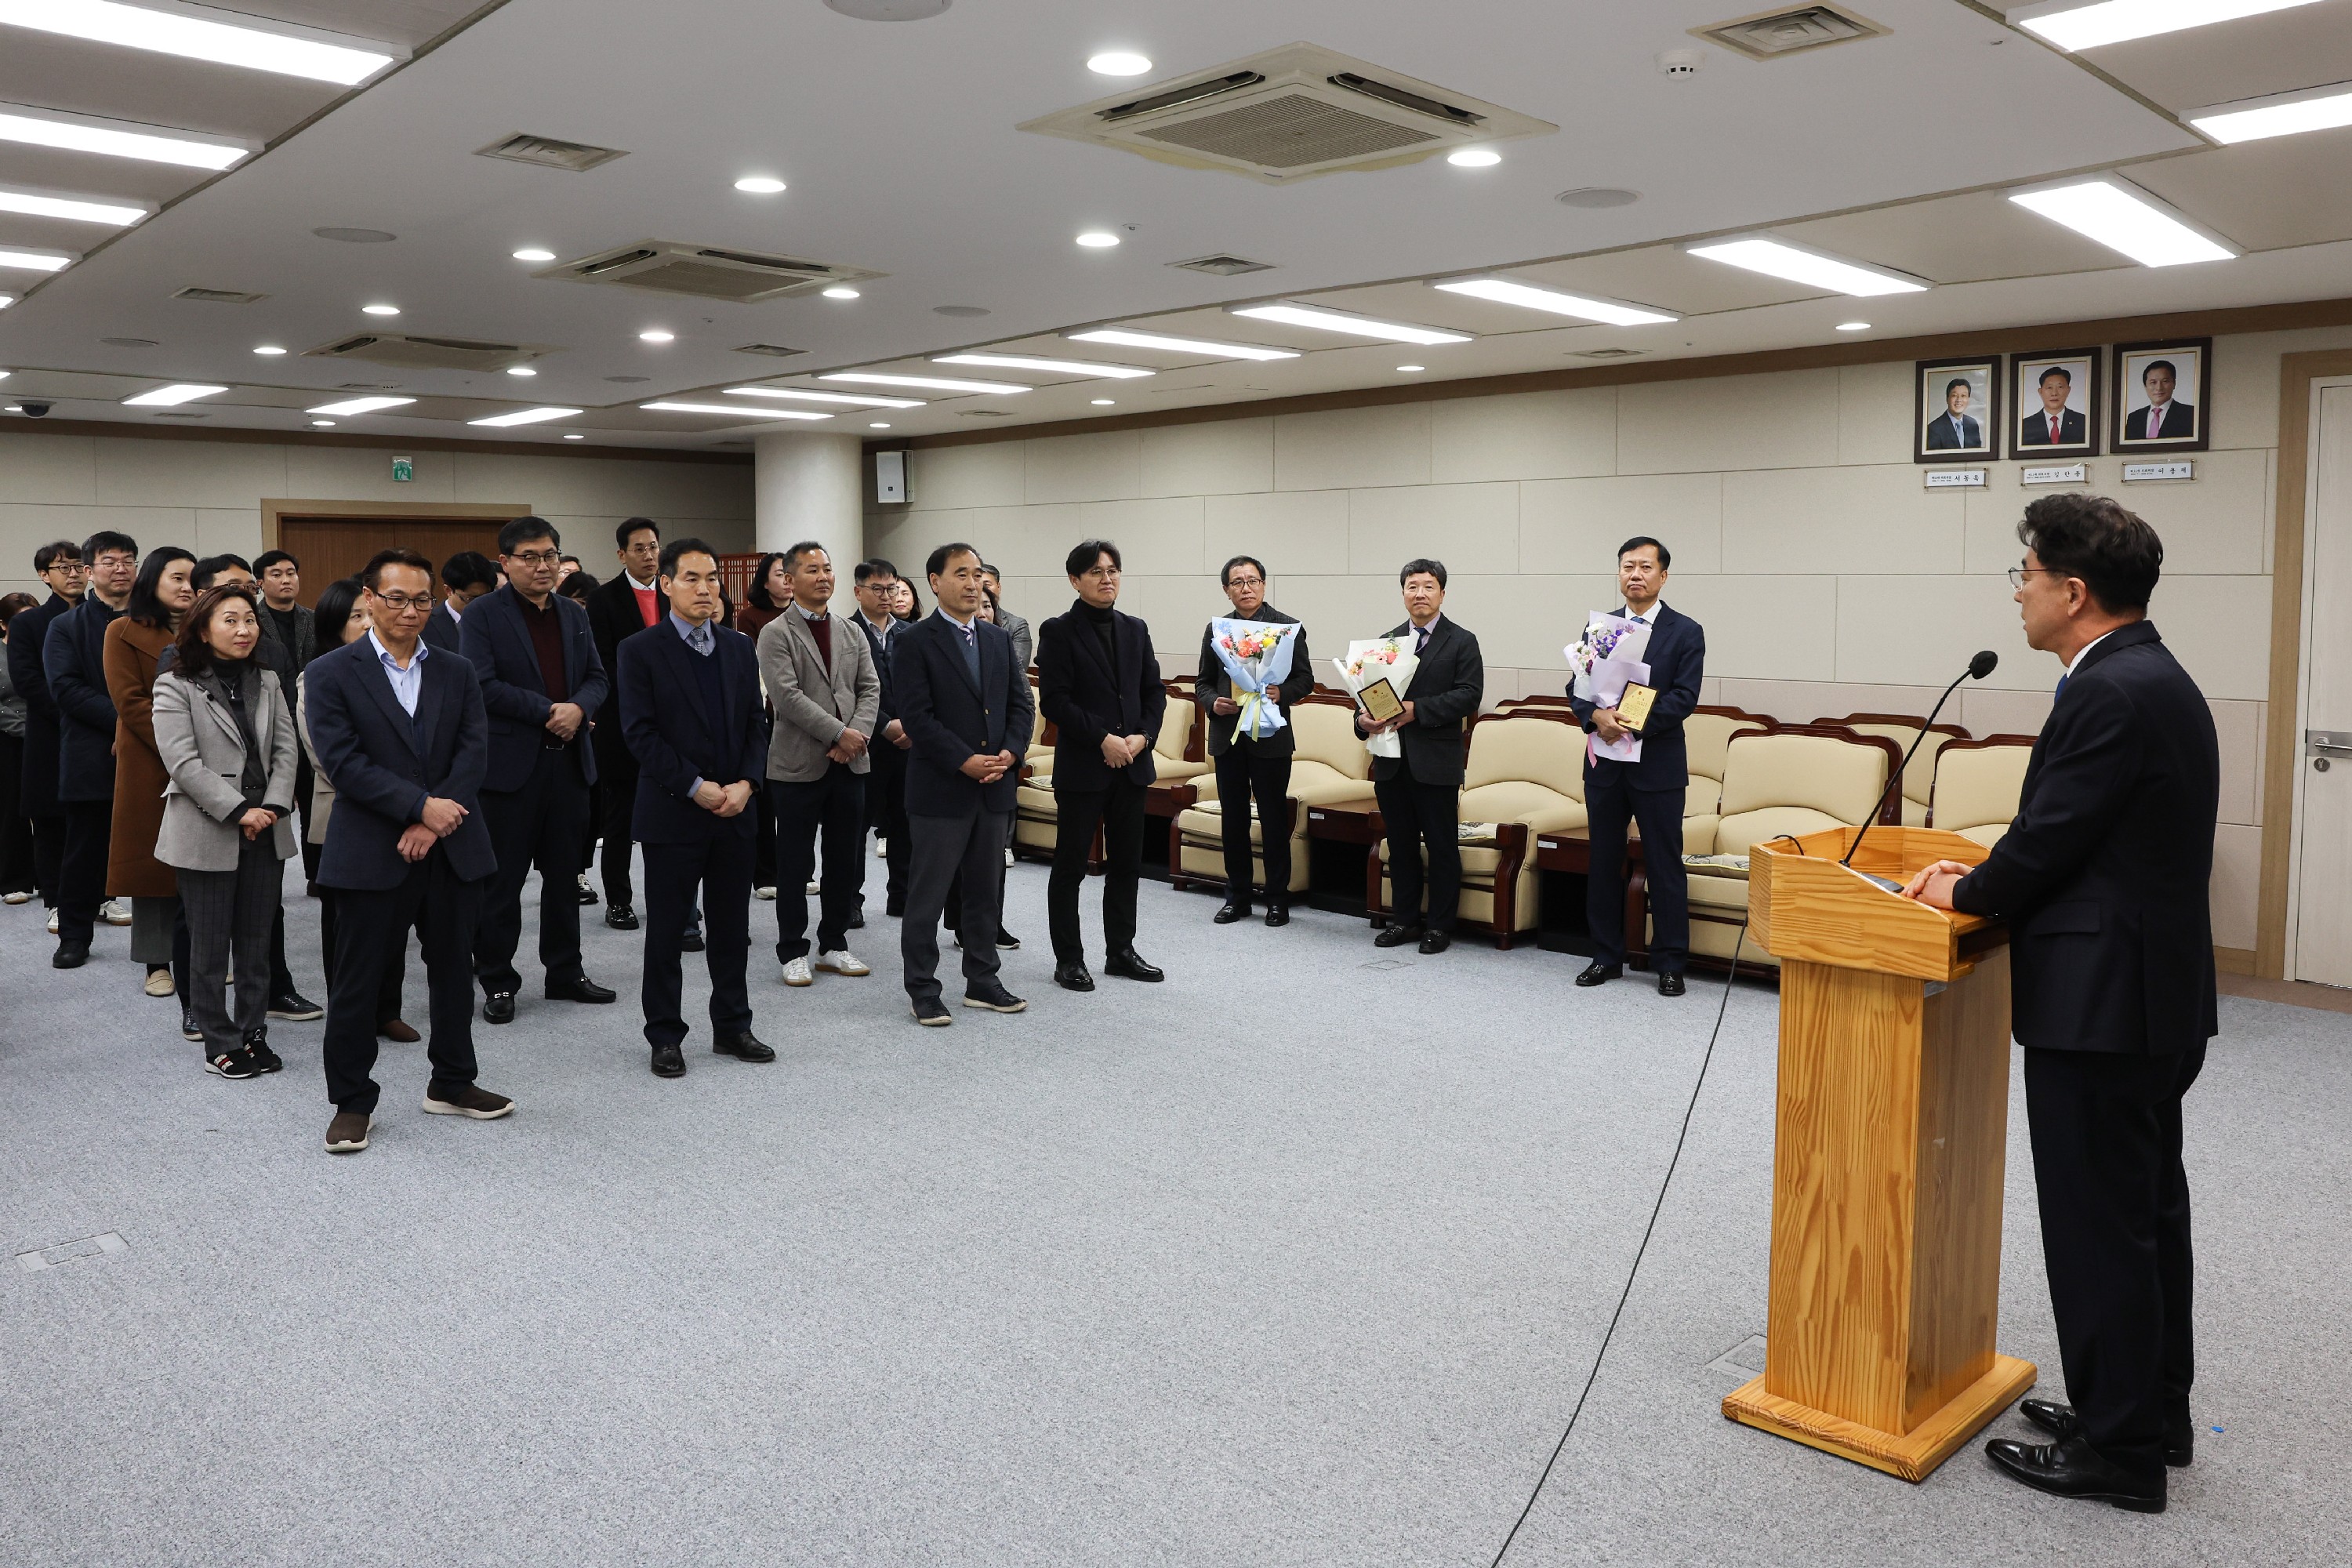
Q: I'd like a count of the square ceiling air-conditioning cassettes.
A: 3